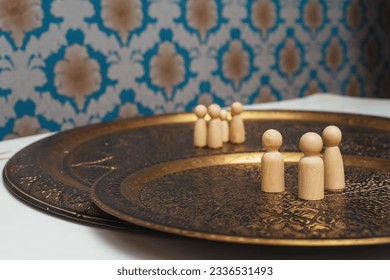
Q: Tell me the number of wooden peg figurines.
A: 7